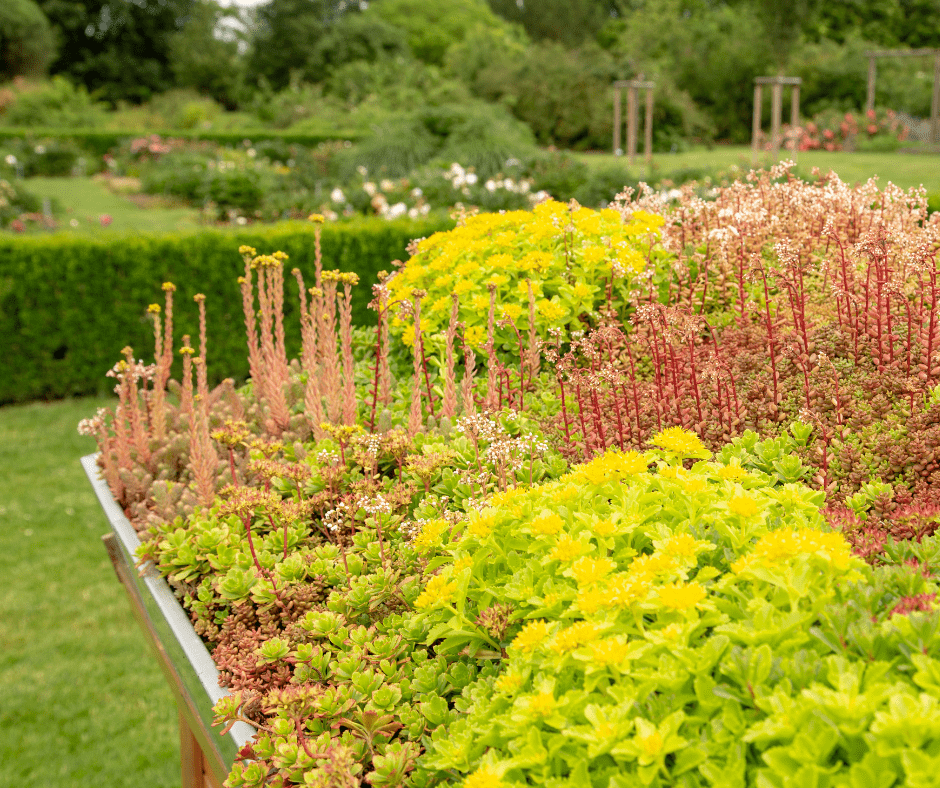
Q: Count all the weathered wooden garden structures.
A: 3